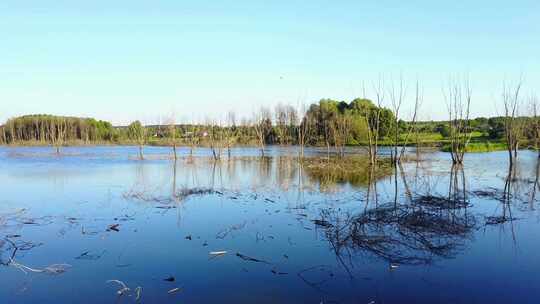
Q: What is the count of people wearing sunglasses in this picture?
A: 0